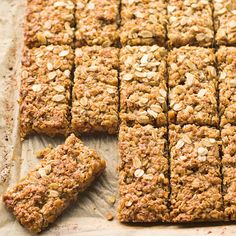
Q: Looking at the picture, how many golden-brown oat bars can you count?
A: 14